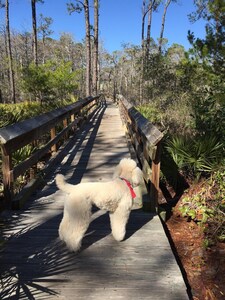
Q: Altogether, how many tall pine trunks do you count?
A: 7